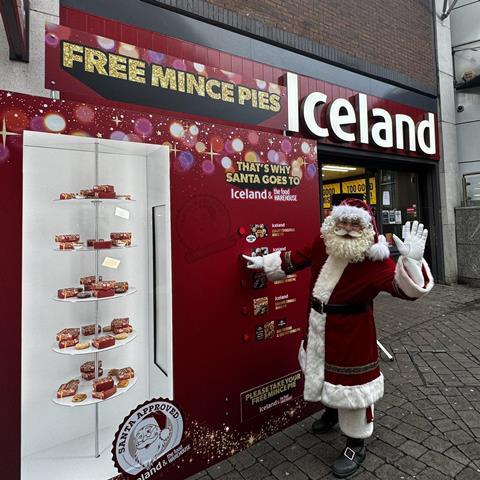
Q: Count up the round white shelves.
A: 5